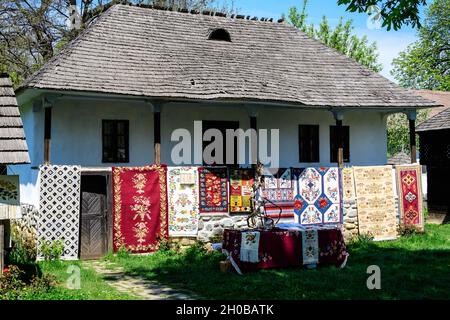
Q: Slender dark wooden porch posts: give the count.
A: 5